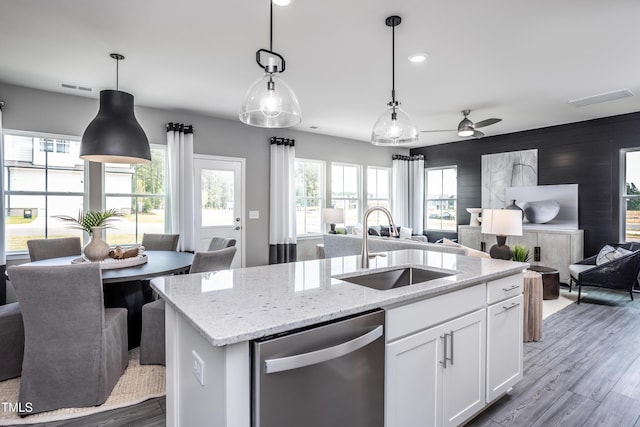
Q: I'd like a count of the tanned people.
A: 0